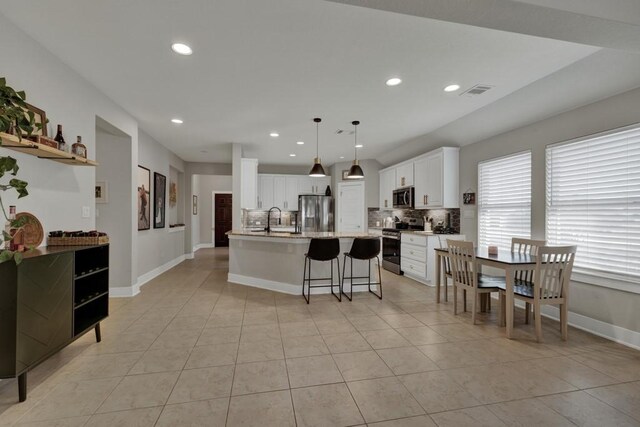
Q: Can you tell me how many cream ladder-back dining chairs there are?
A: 4